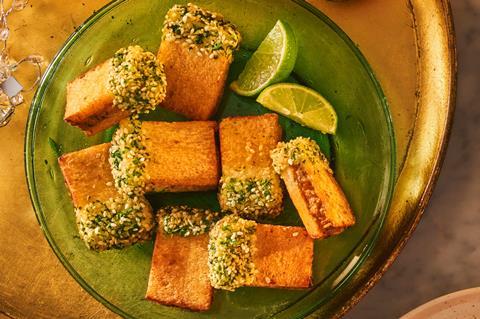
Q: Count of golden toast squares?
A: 8